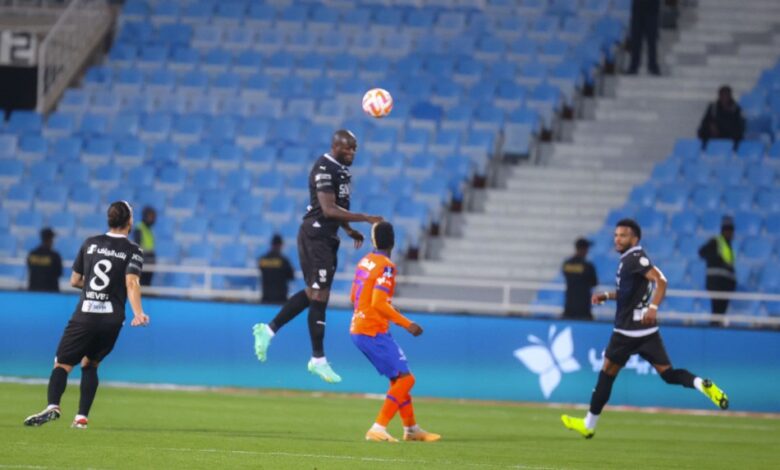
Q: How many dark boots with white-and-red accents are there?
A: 2